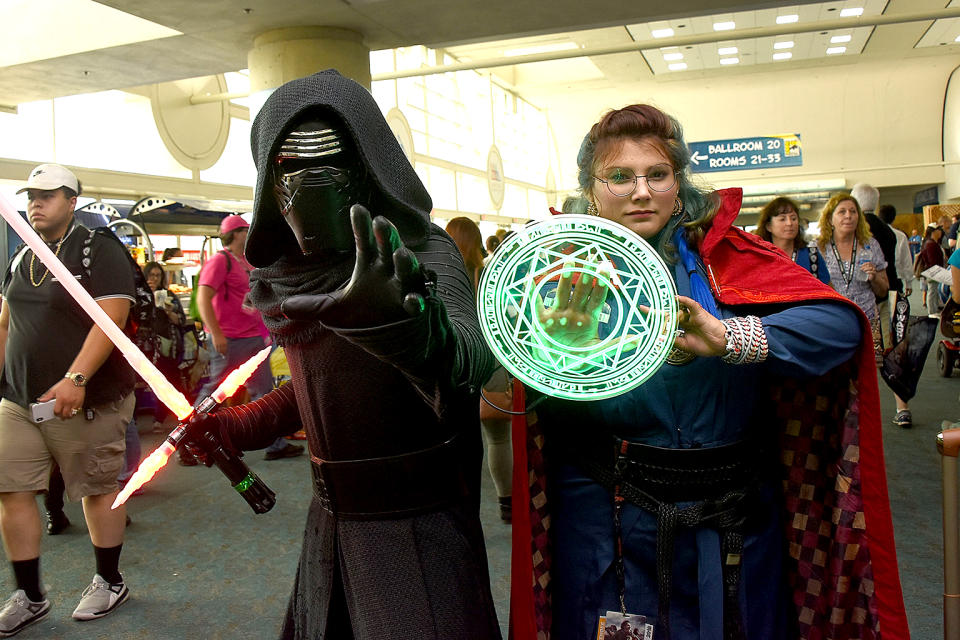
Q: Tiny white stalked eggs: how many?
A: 0